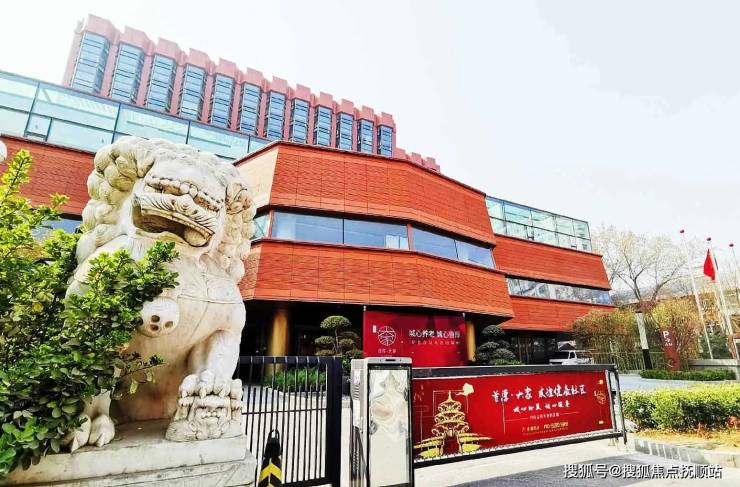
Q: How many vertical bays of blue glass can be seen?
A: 12